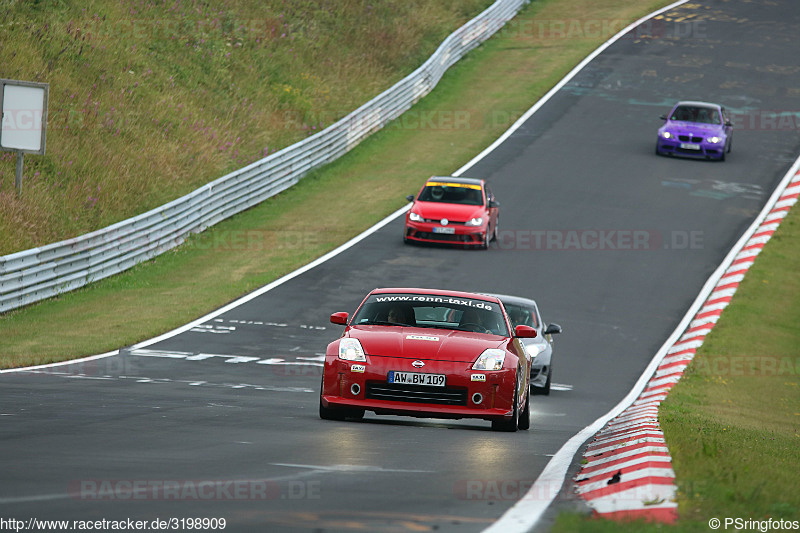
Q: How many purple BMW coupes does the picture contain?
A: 1